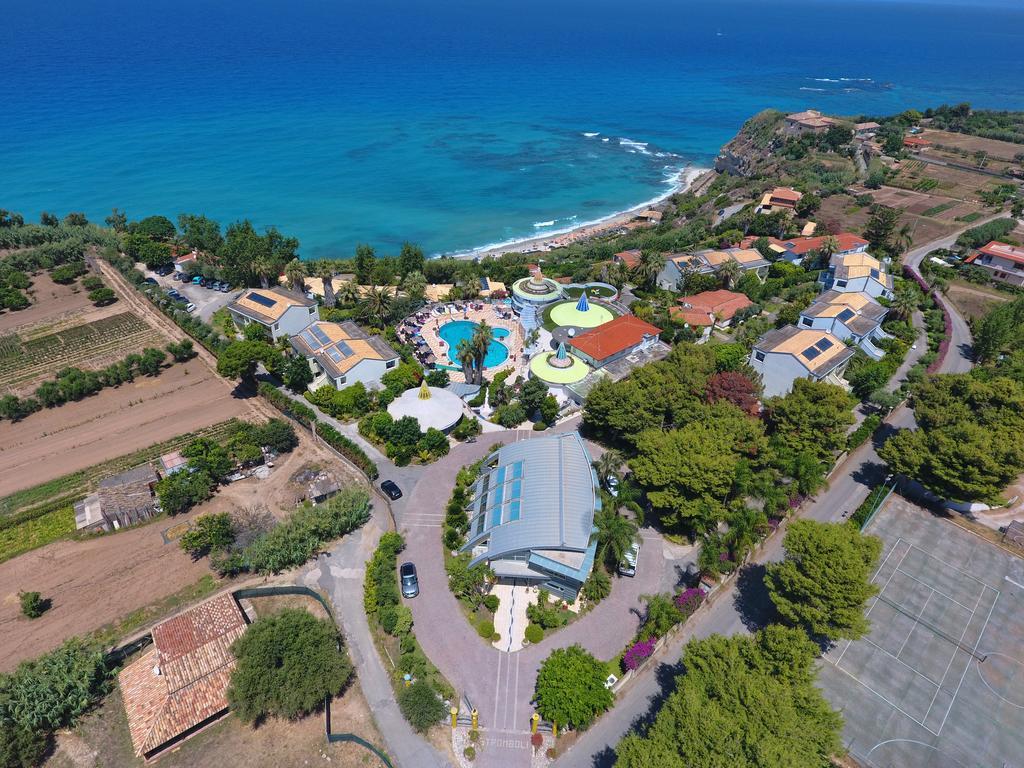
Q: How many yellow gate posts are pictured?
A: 4